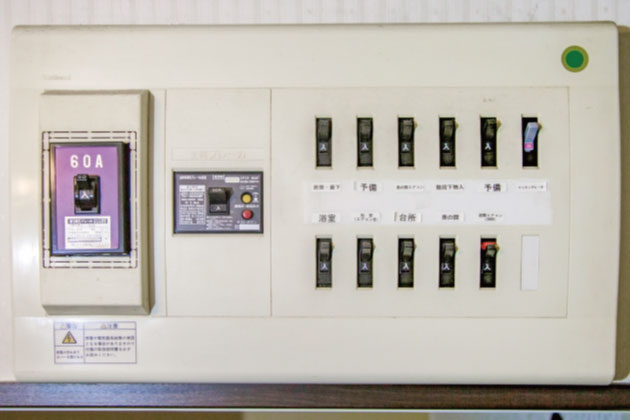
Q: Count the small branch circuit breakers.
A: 11